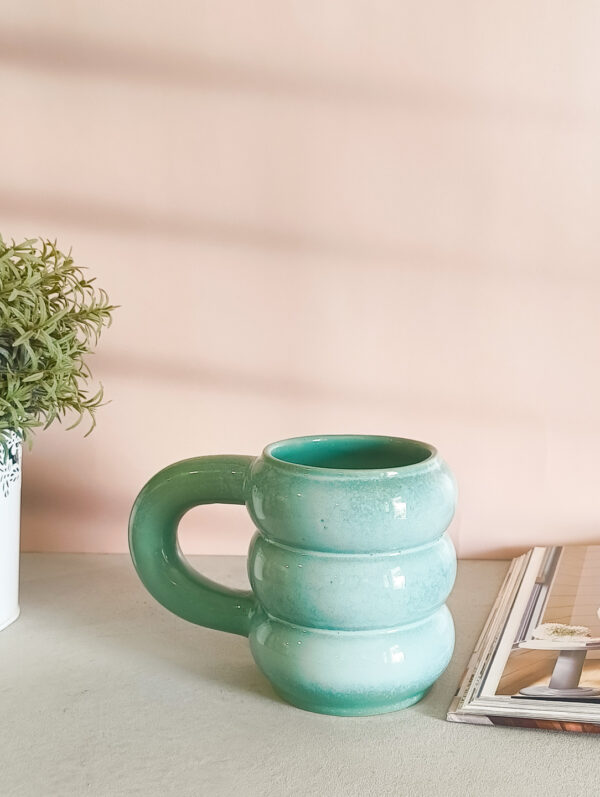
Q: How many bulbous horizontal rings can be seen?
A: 3